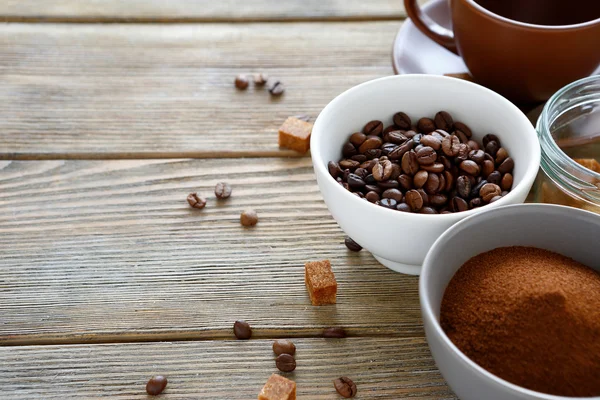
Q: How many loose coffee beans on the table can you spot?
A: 13